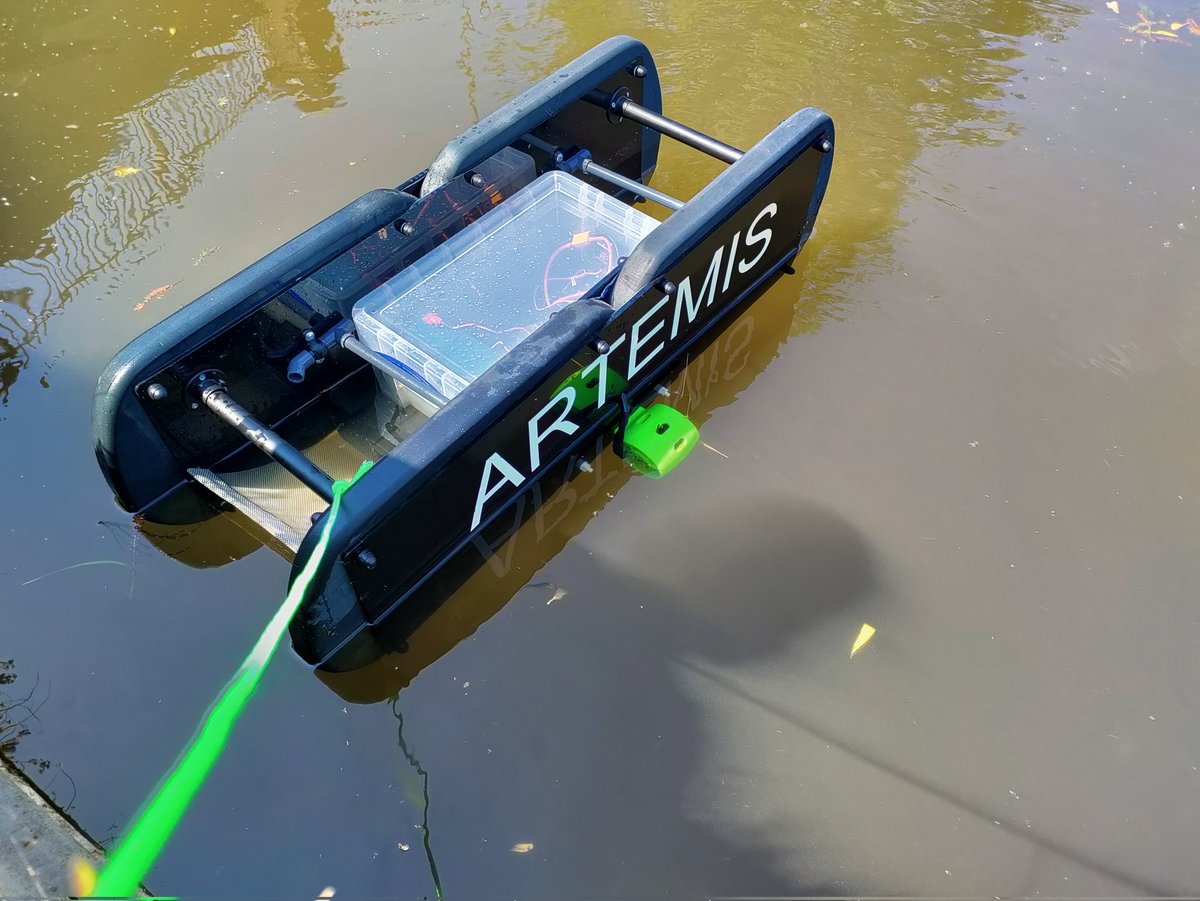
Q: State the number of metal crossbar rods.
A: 4